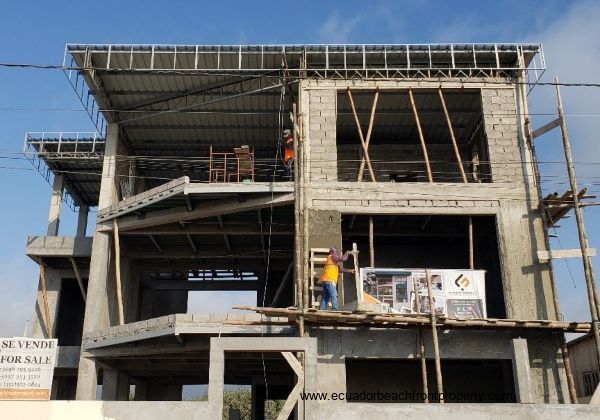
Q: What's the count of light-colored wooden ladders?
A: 1